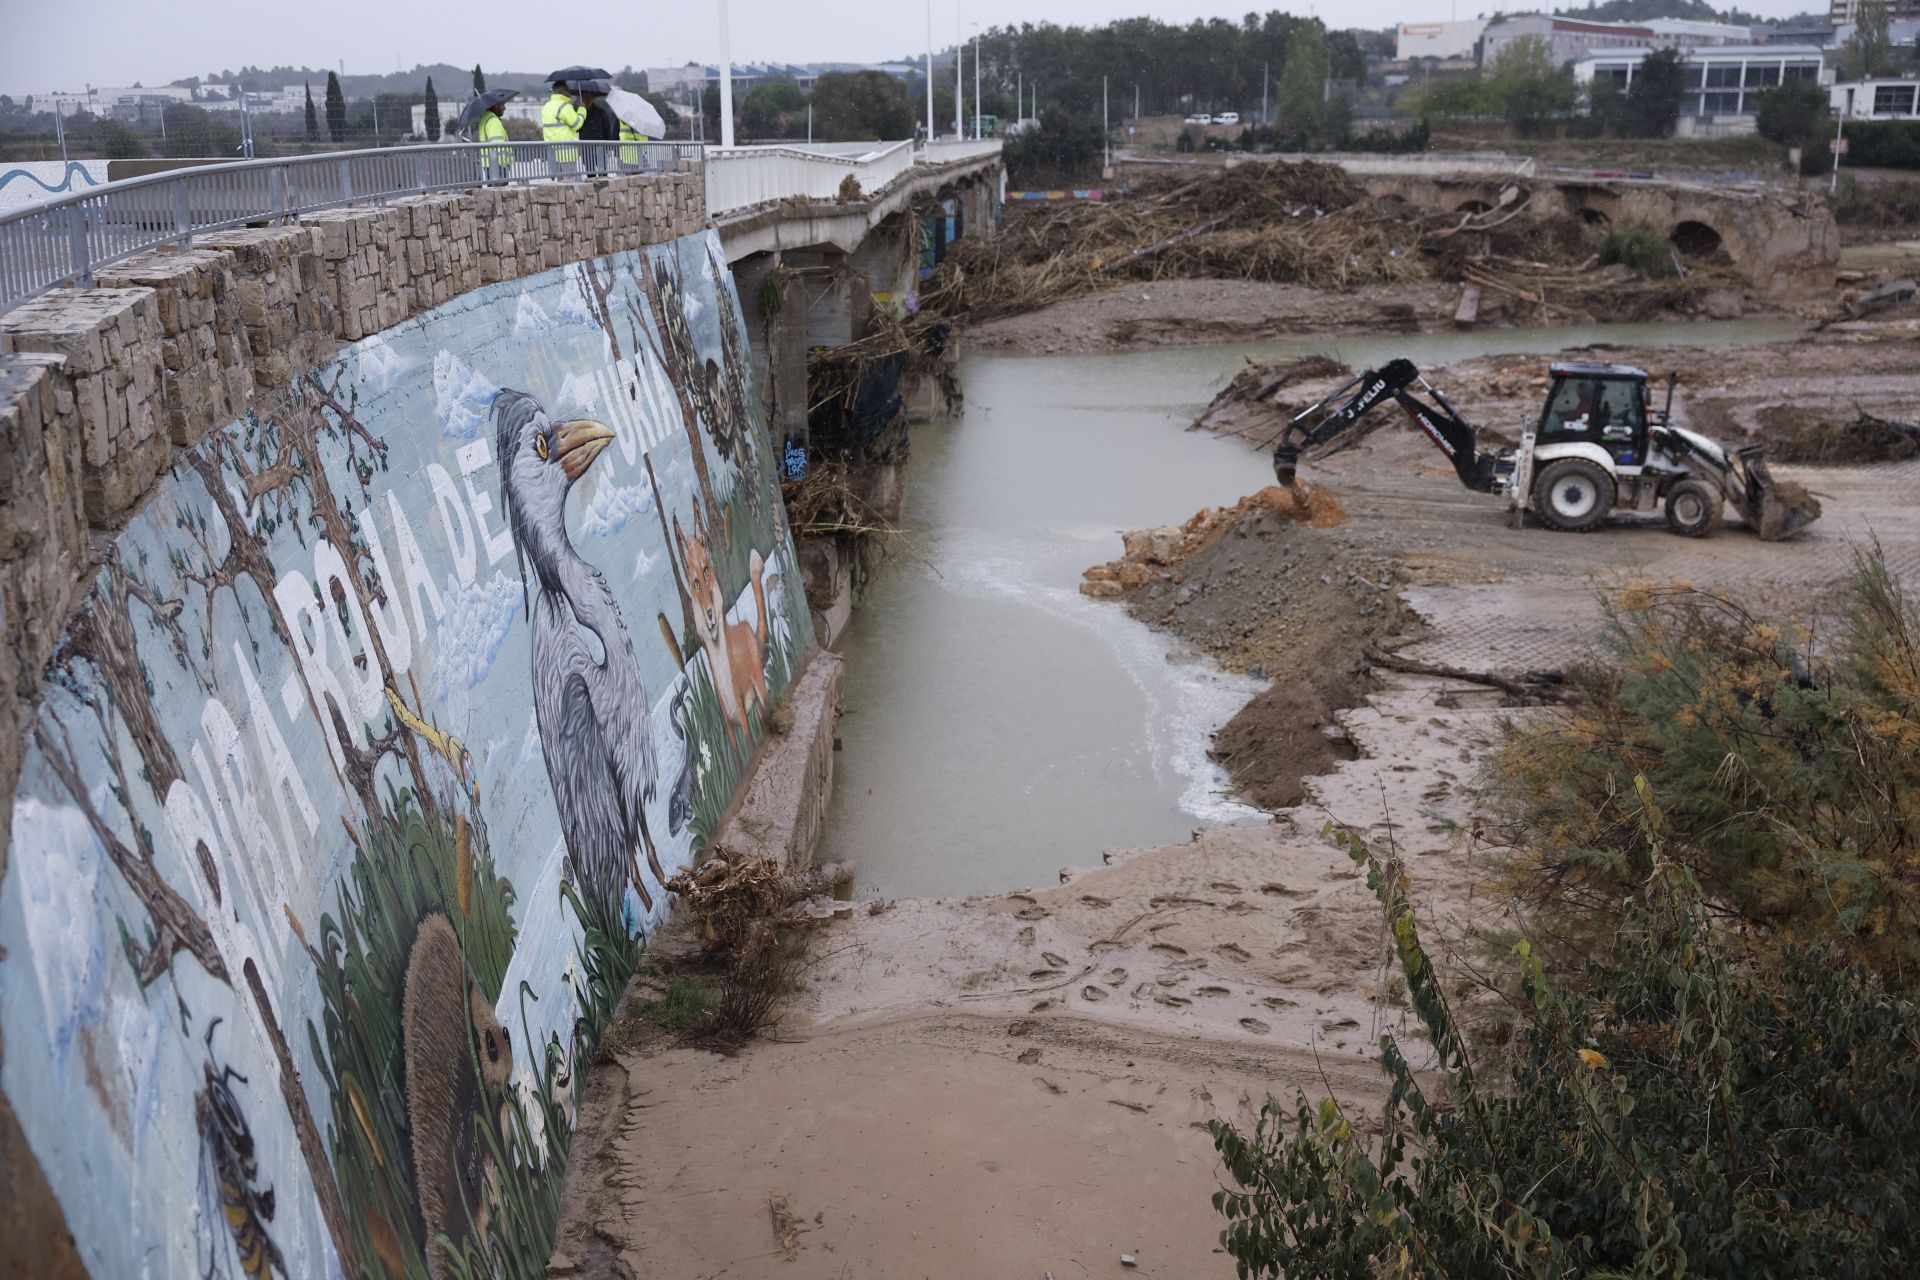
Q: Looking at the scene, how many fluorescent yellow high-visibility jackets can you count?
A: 3